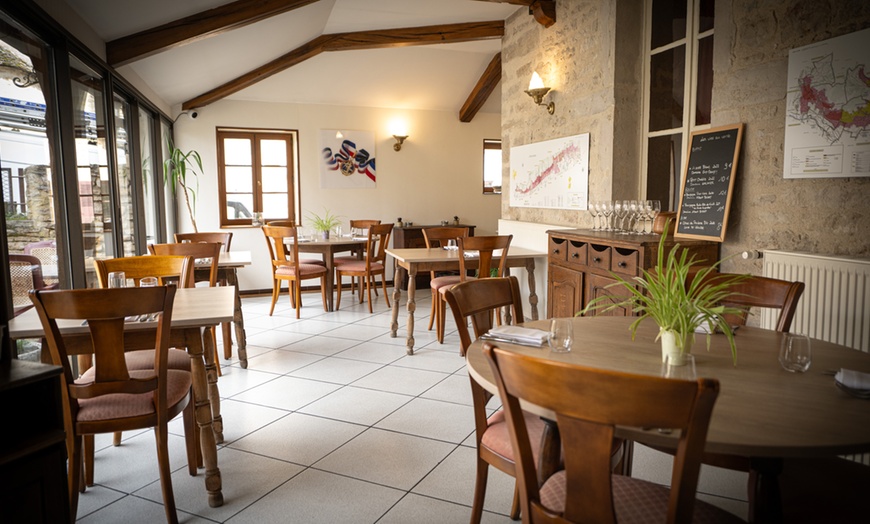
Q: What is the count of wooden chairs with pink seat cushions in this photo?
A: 13